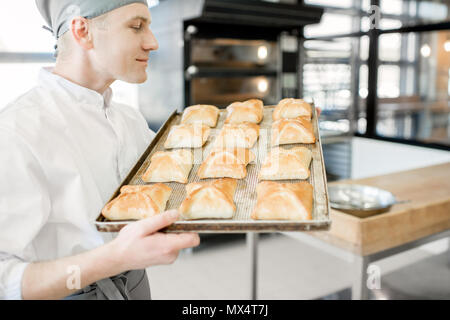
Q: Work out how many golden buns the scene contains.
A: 12